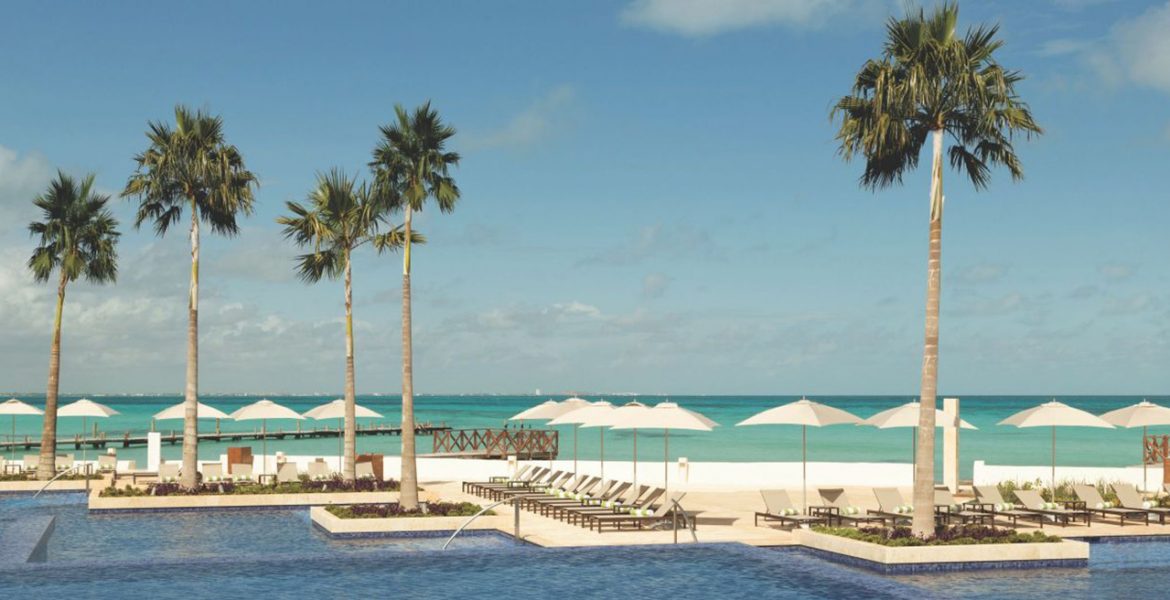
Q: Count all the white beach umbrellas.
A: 14